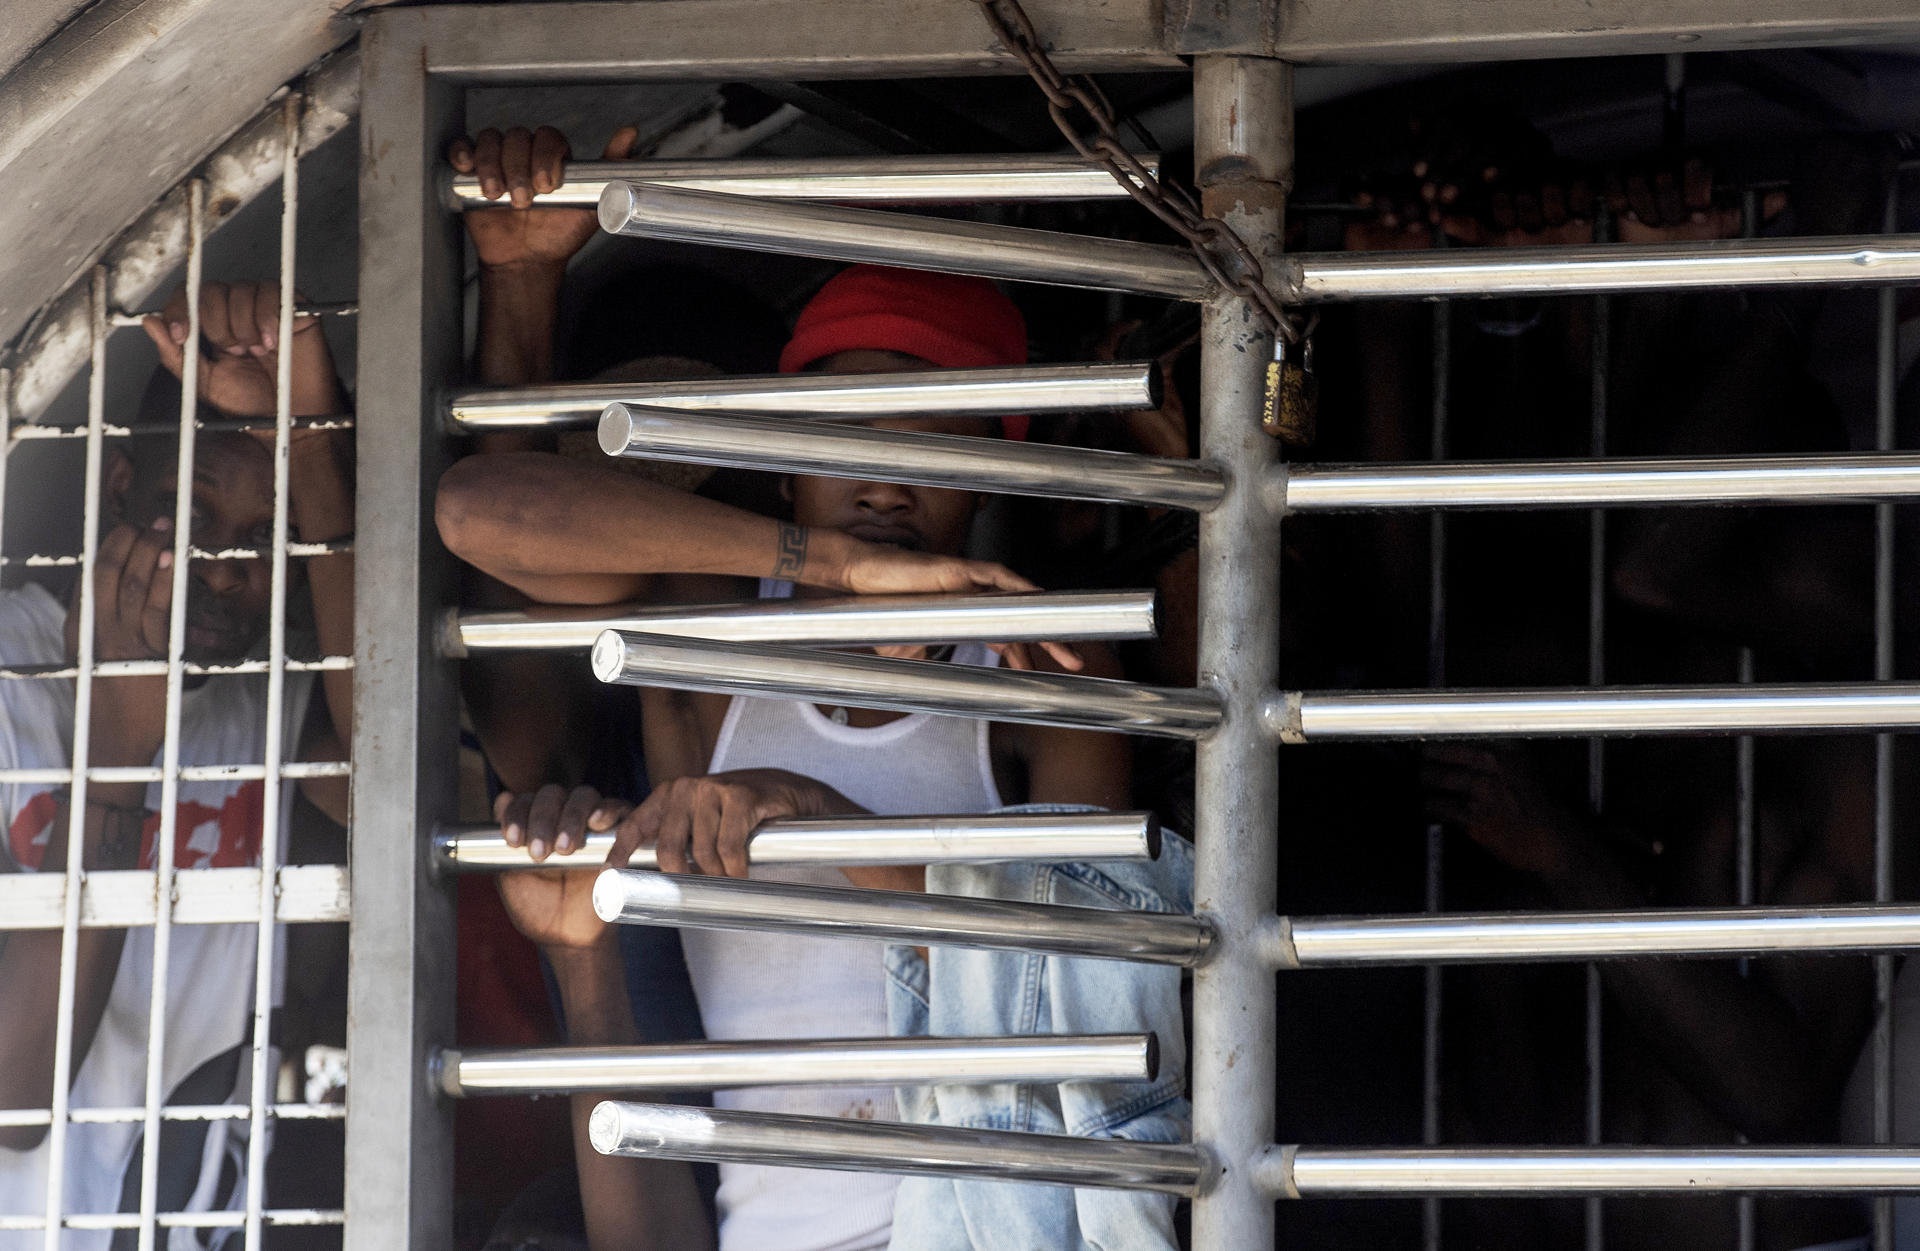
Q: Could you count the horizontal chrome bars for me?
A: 15